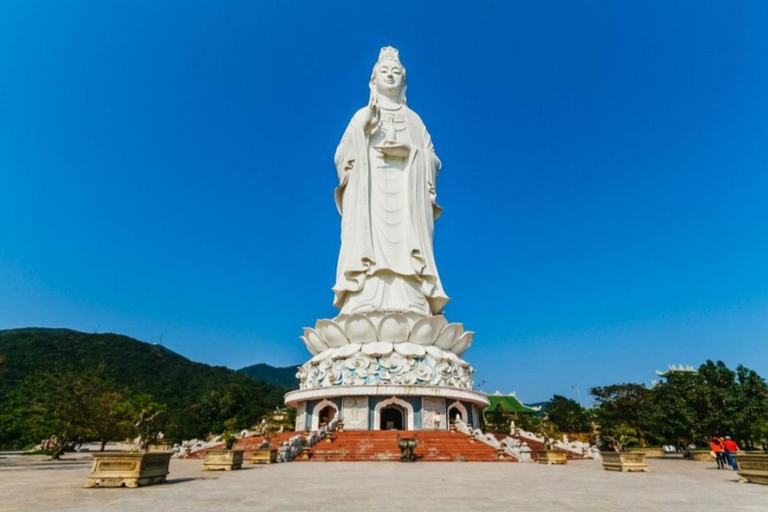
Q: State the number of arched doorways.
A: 3